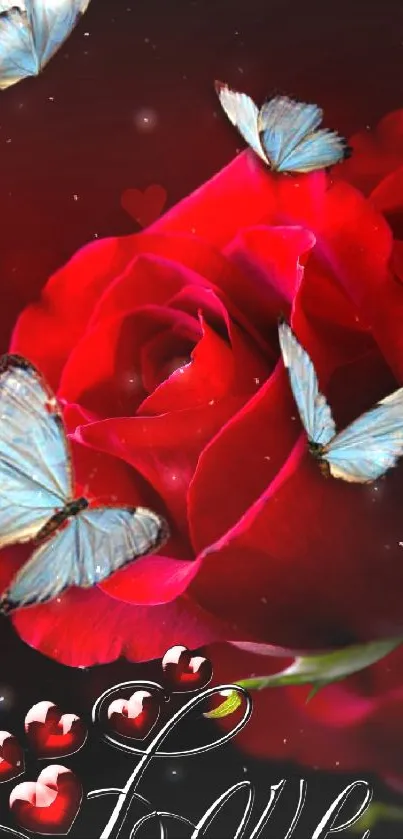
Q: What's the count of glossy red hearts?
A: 5